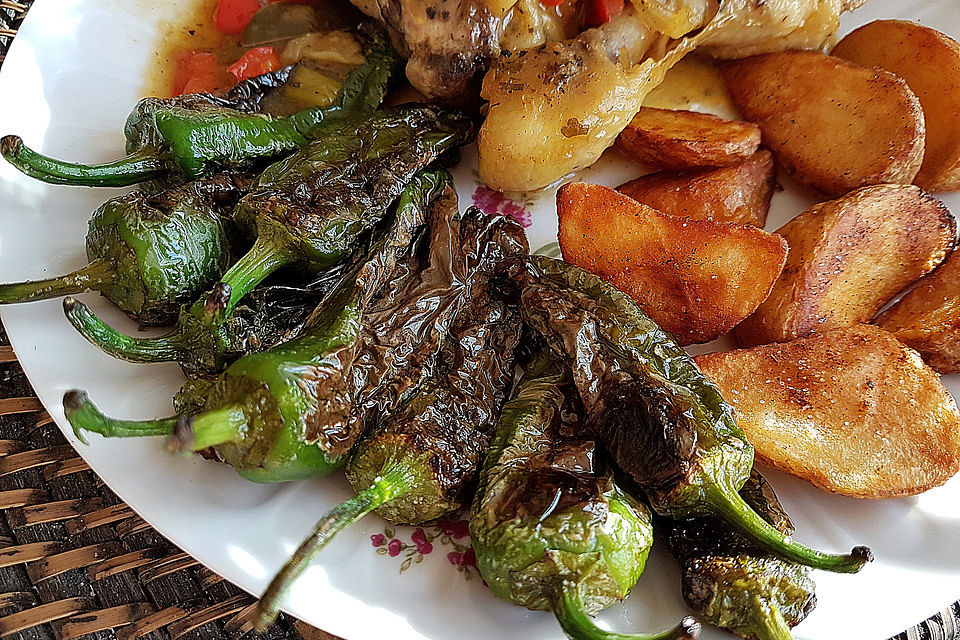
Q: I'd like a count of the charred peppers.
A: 10